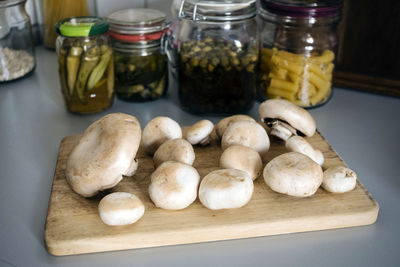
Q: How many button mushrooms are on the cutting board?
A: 14